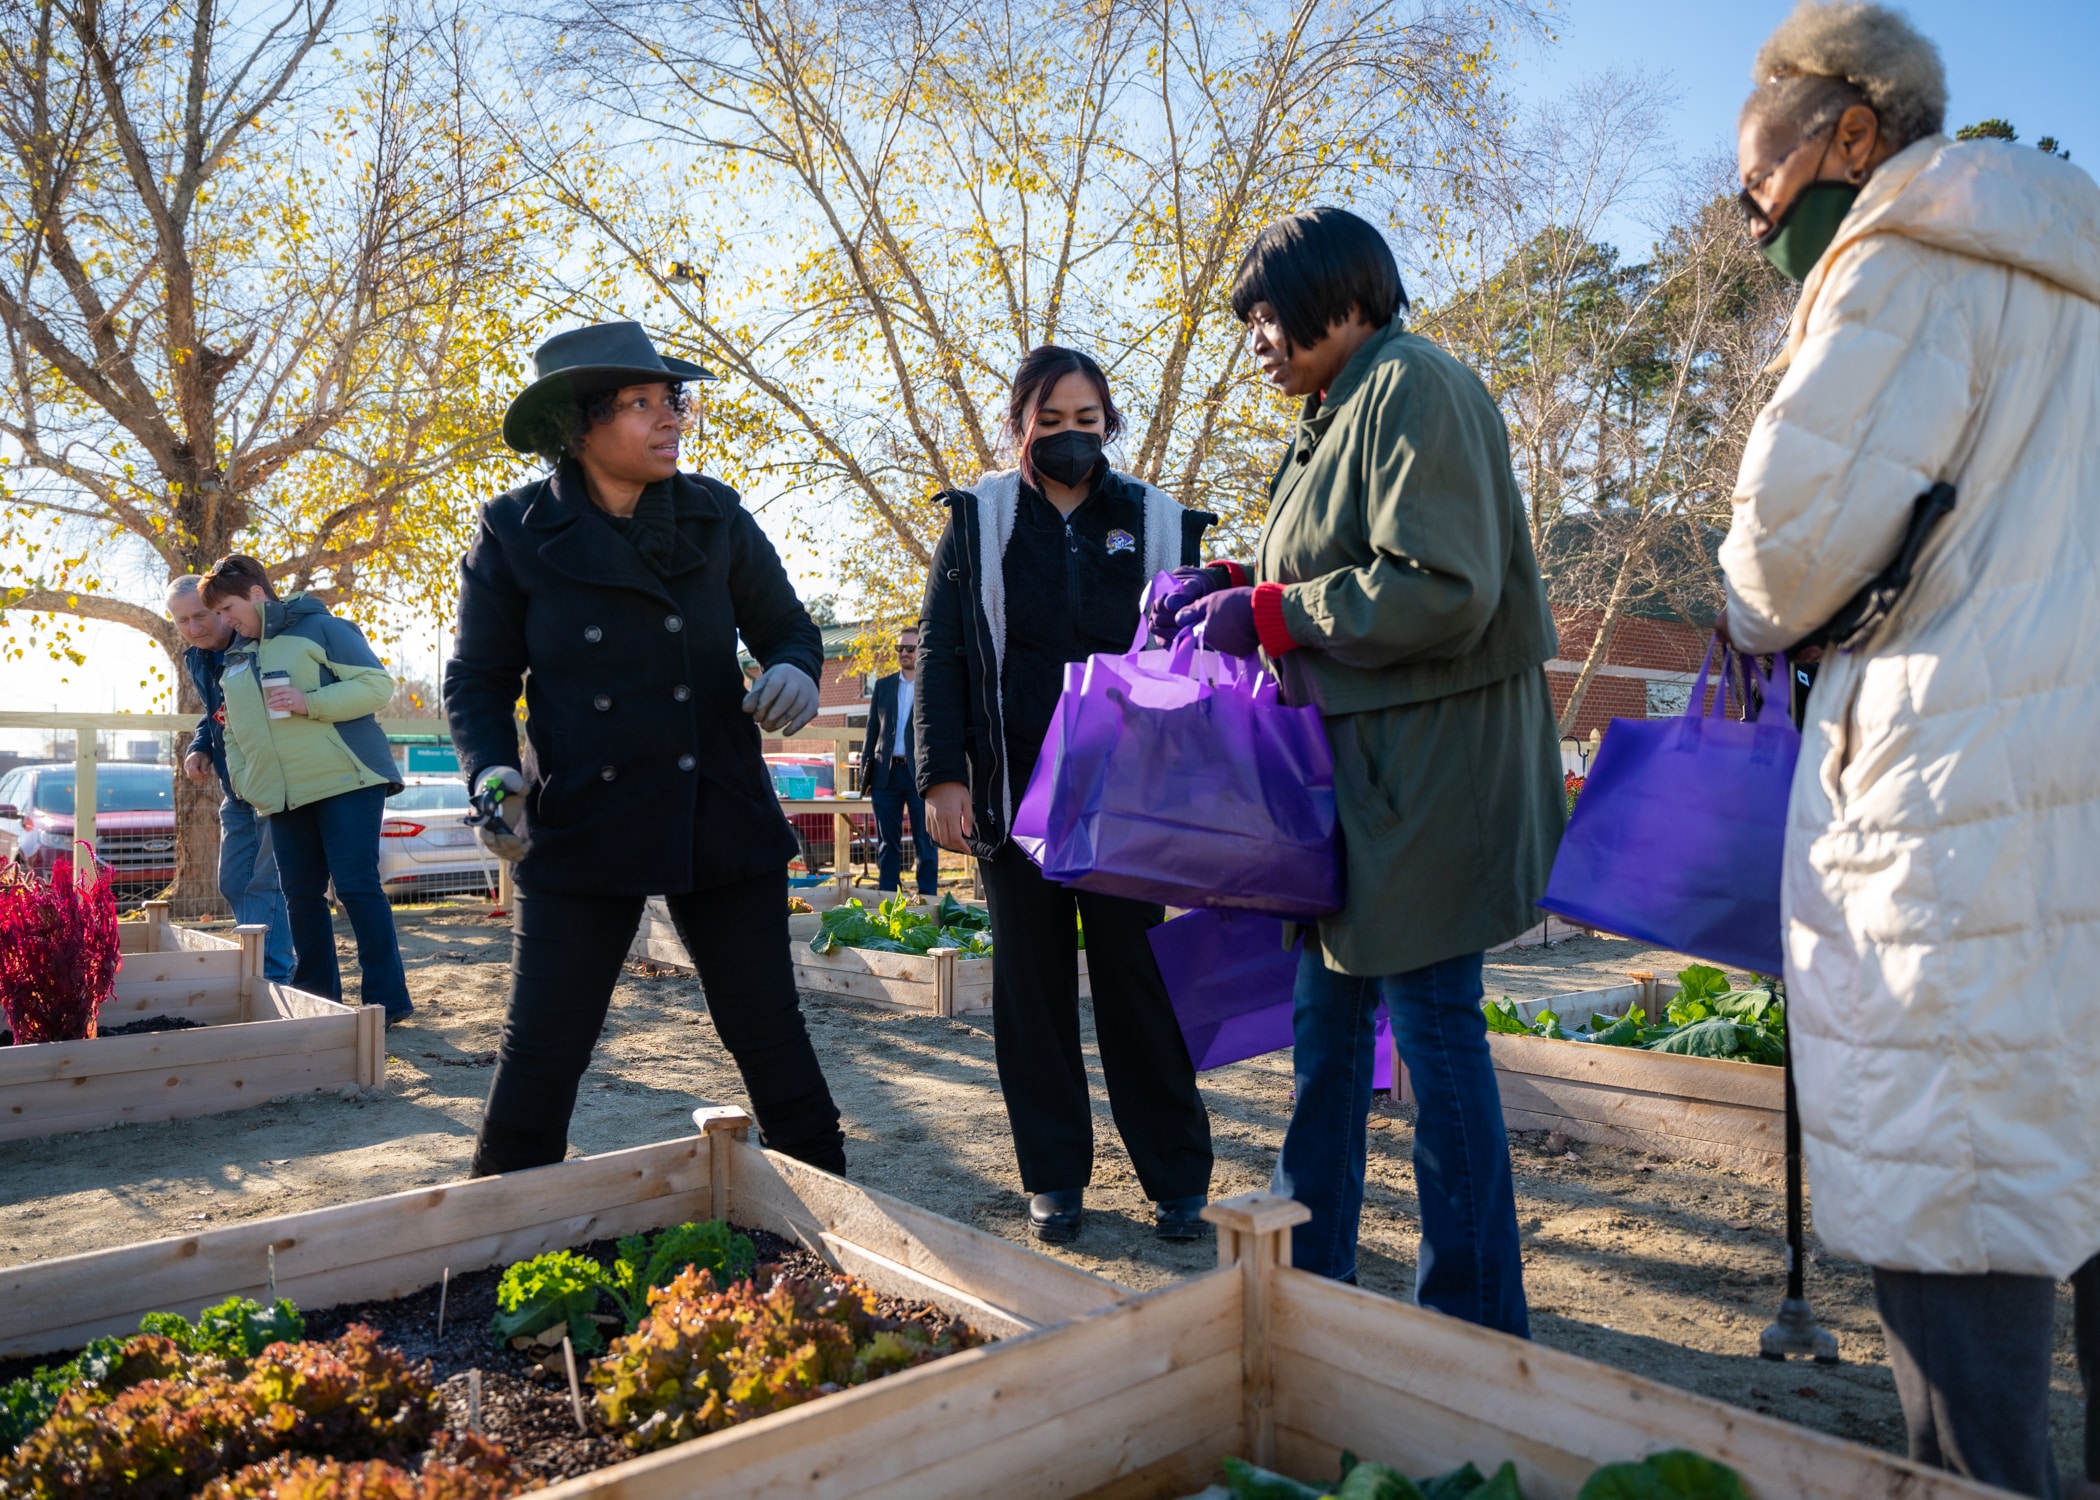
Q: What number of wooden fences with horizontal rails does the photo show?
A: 1